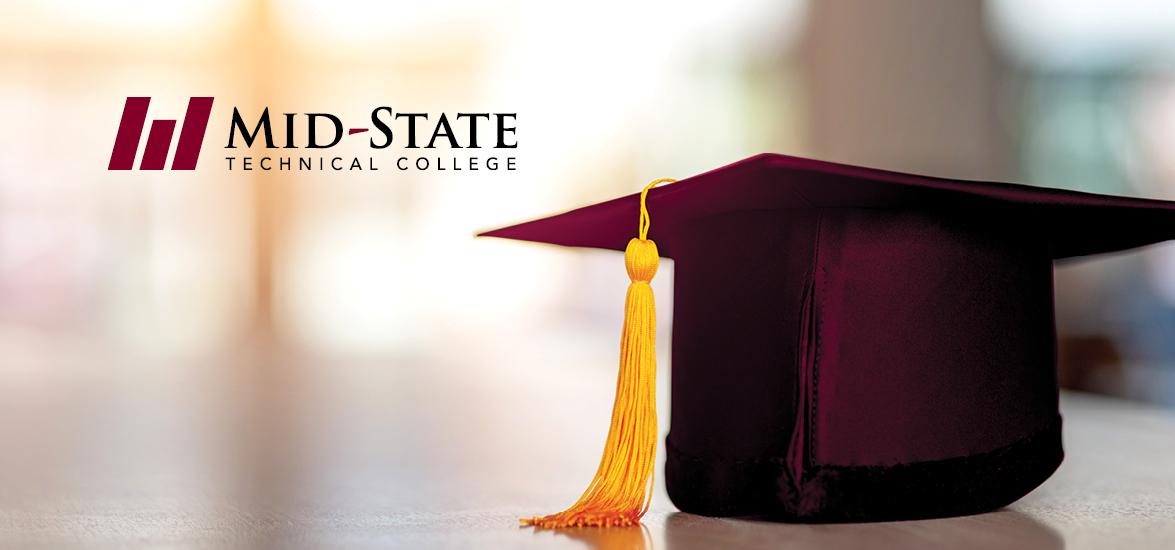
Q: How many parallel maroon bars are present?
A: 3